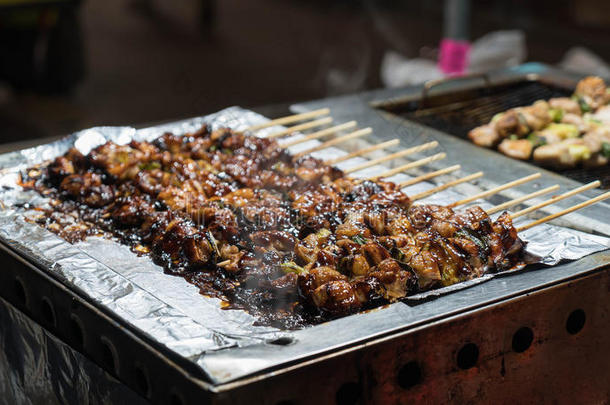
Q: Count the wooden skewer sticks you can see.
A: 13